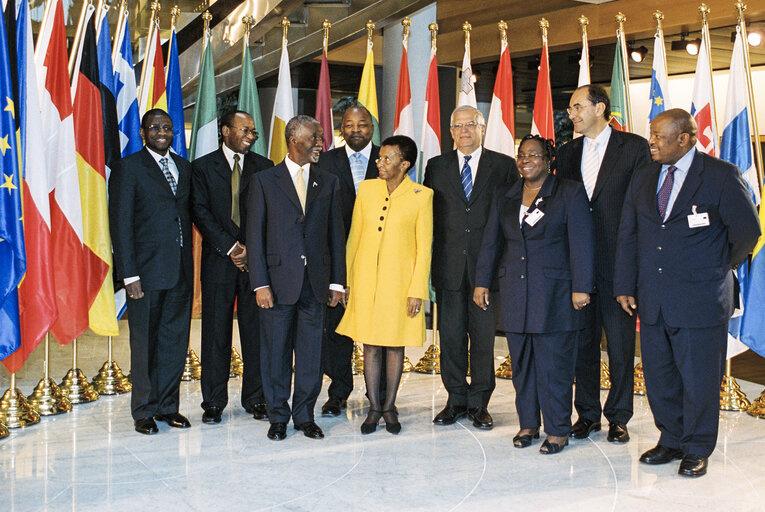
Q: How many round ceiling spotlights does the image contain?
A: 3